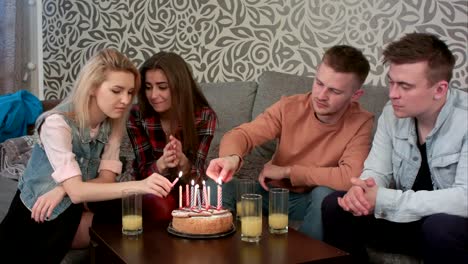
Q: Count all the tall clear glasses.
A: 4